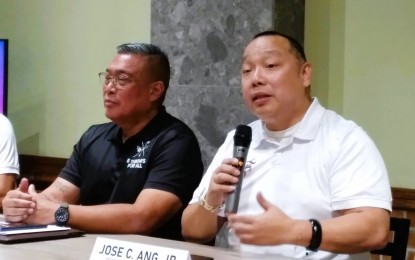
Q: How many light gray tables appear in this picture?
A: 1